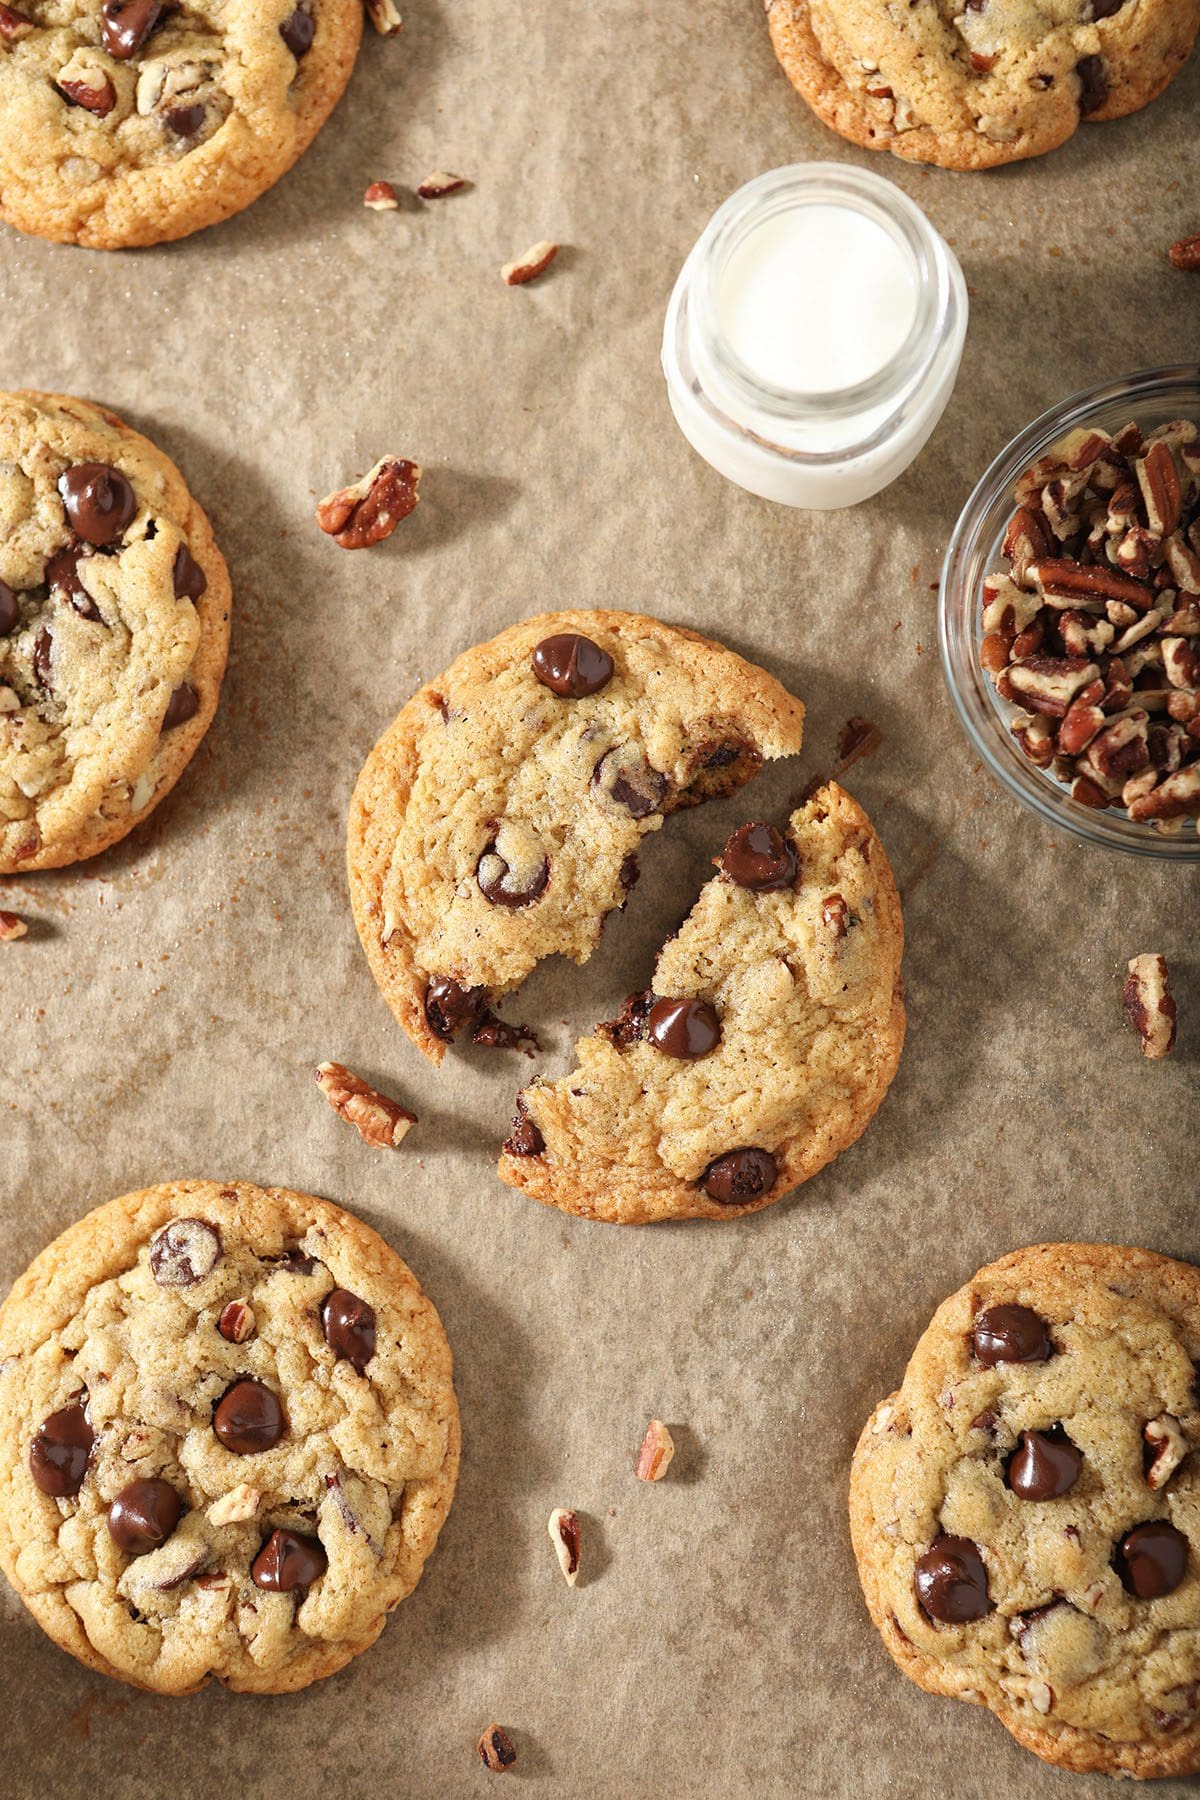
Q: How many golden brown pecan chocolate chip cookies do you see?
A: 6